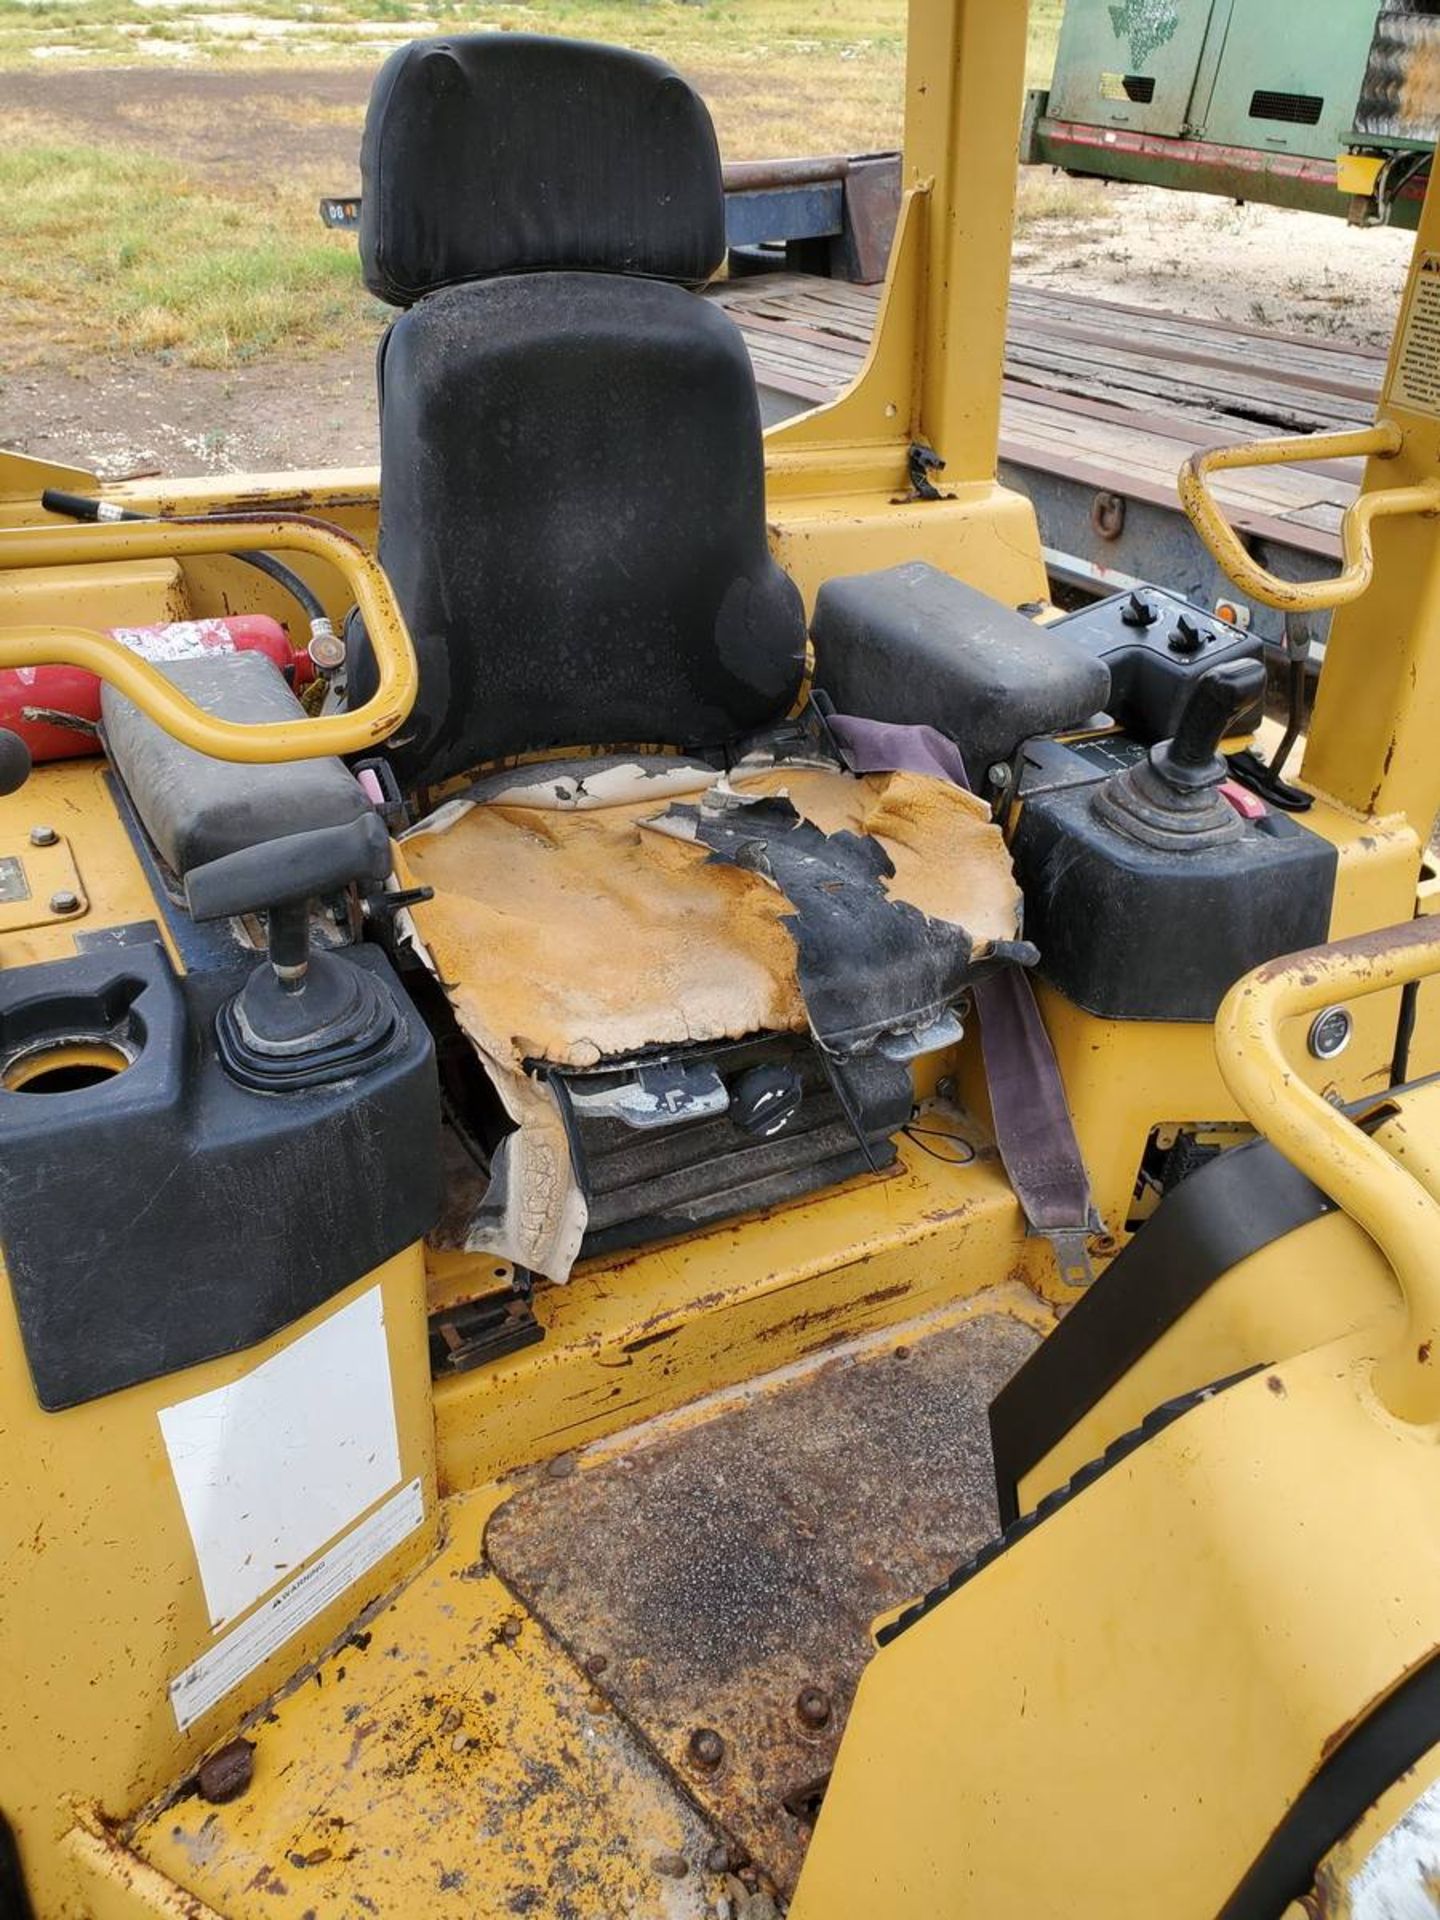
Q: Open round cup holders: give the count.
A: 1